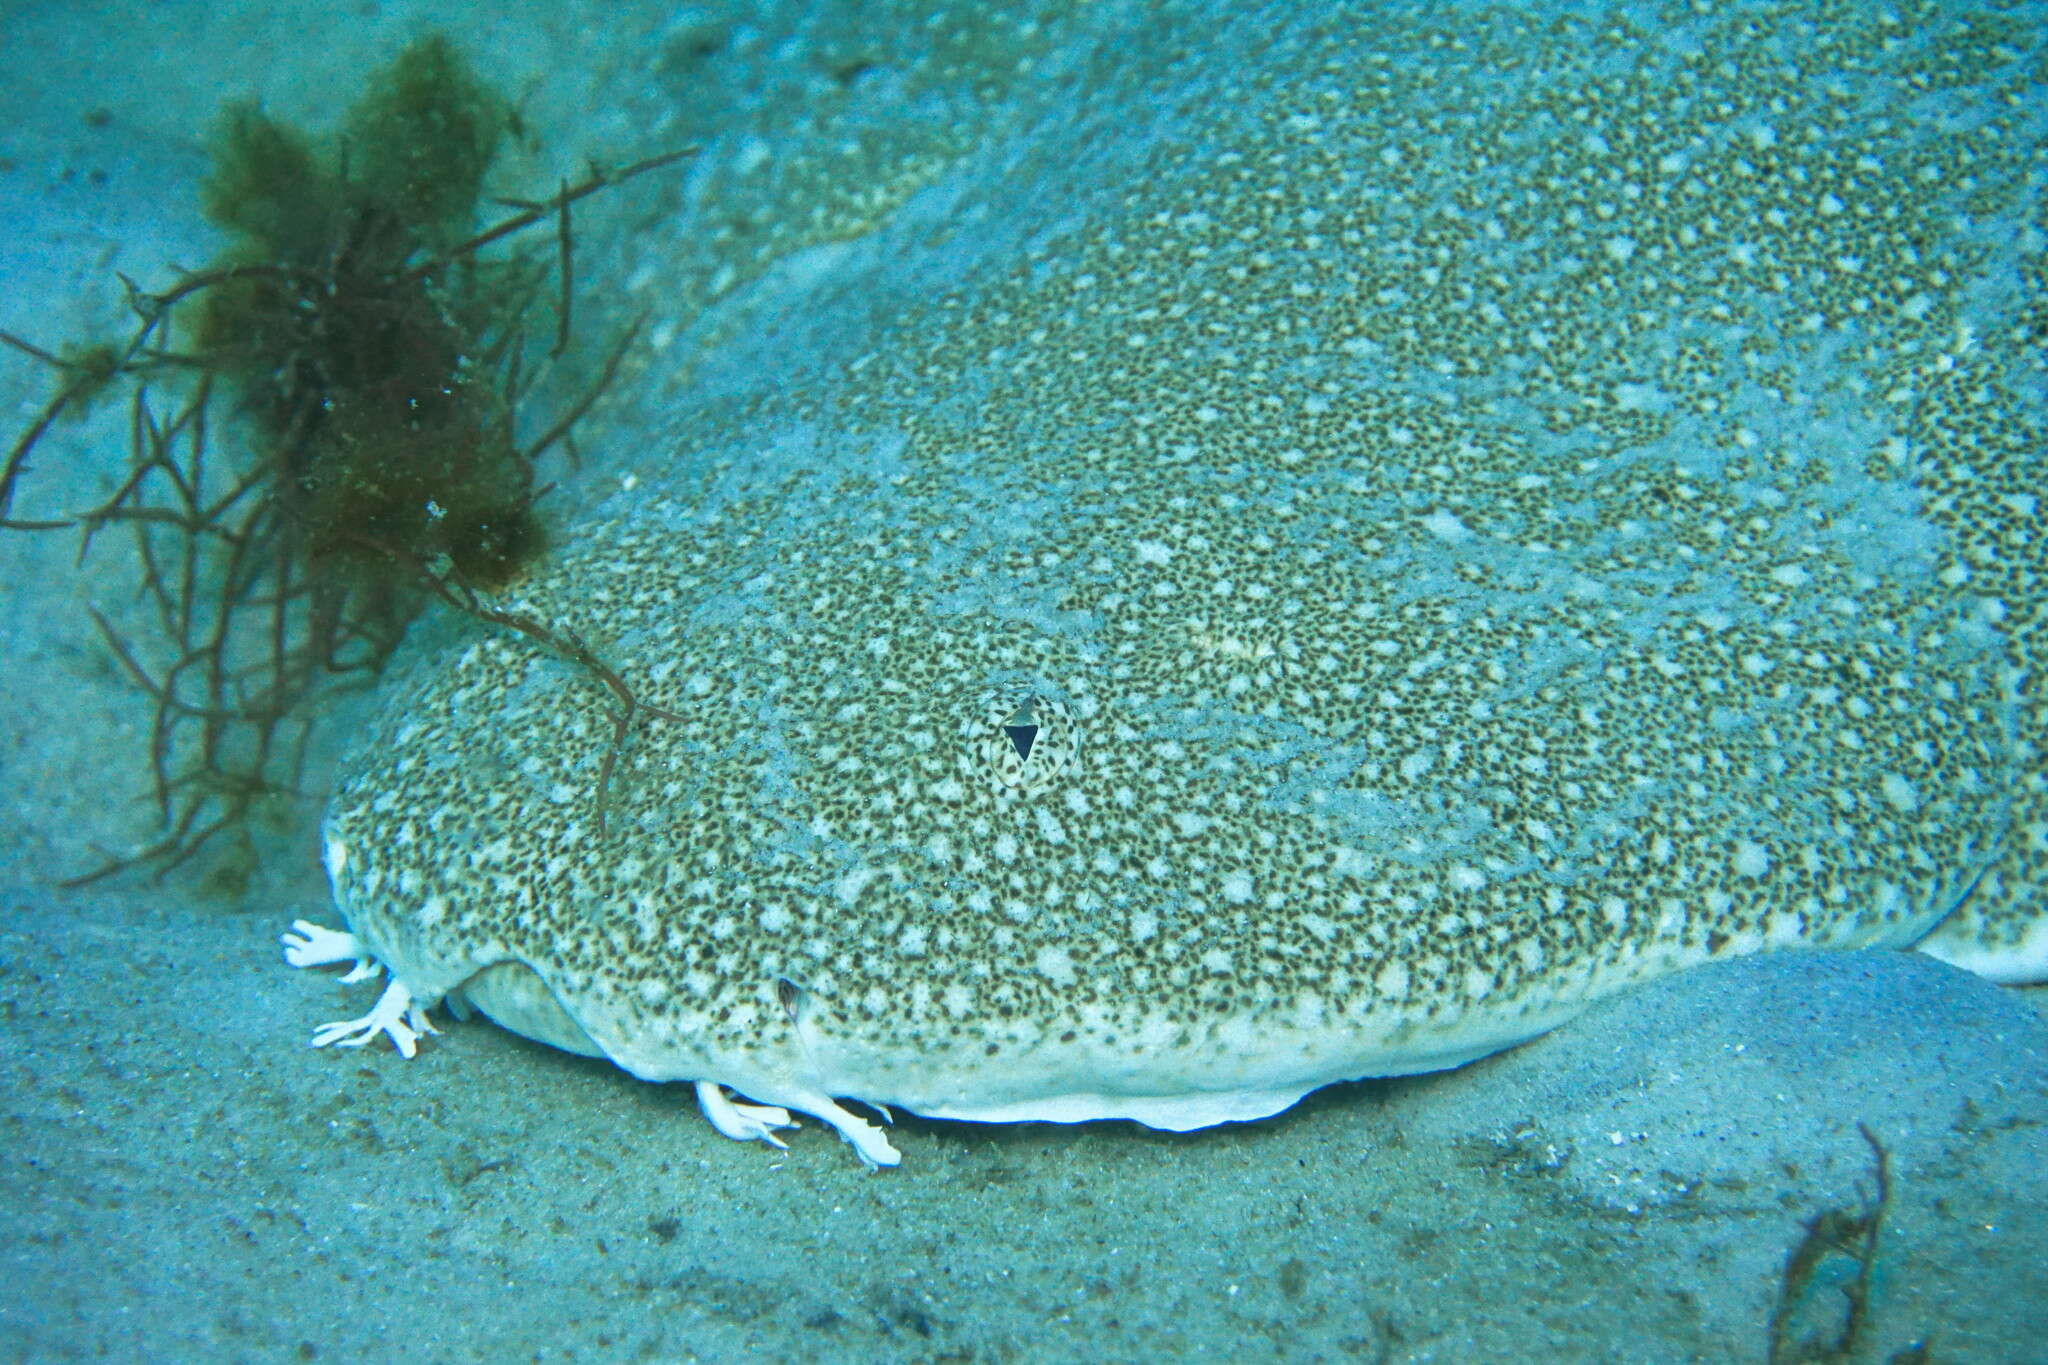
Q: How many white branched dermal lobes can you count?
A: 4